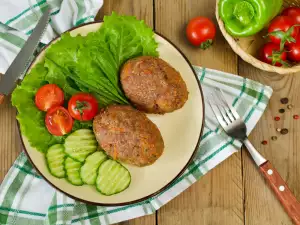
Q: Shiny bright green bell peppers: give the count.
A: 1